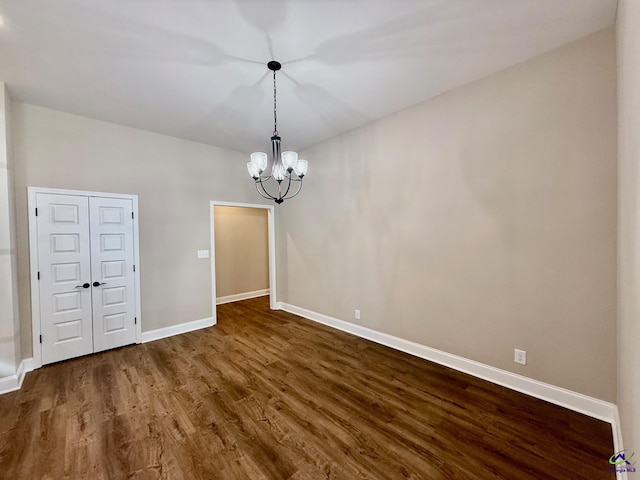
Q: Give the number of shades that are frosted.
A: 5